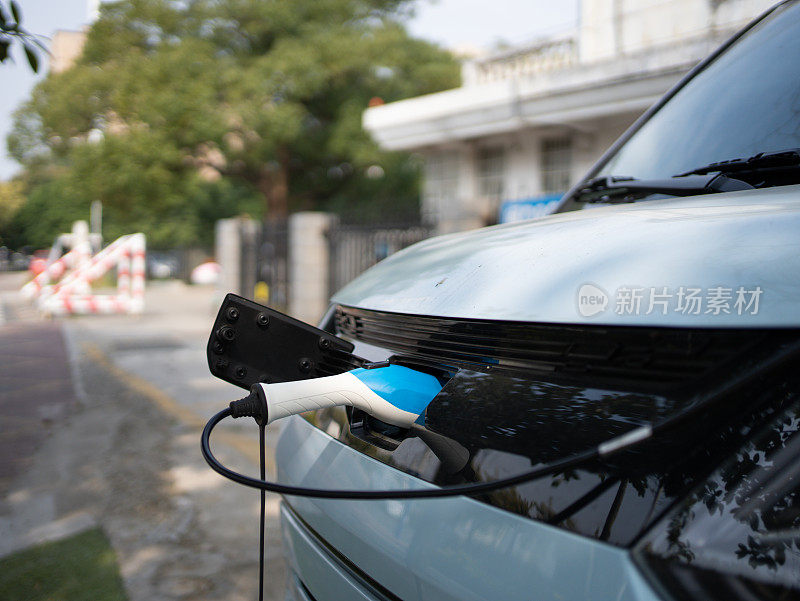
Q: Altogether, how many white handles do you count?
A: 1